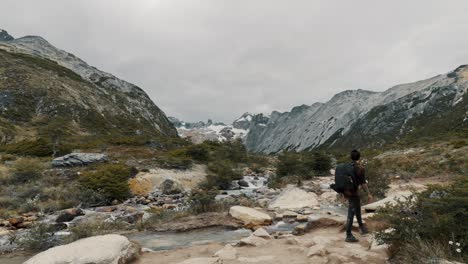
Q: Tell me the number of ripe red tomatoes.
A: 0